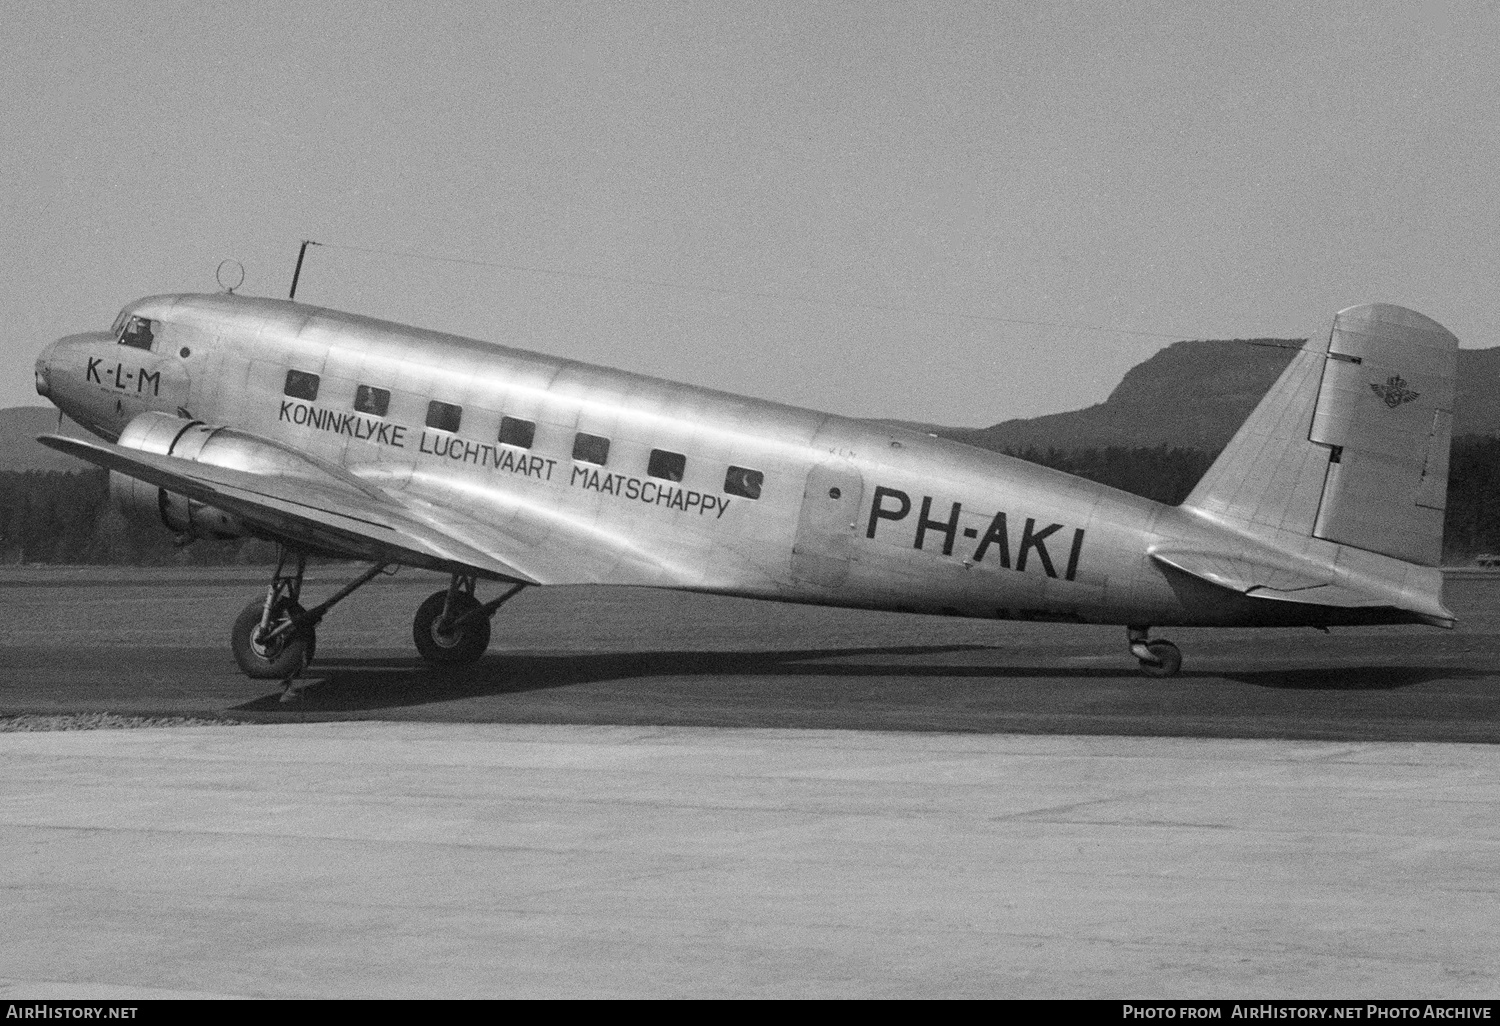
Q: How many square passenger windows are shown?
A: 7